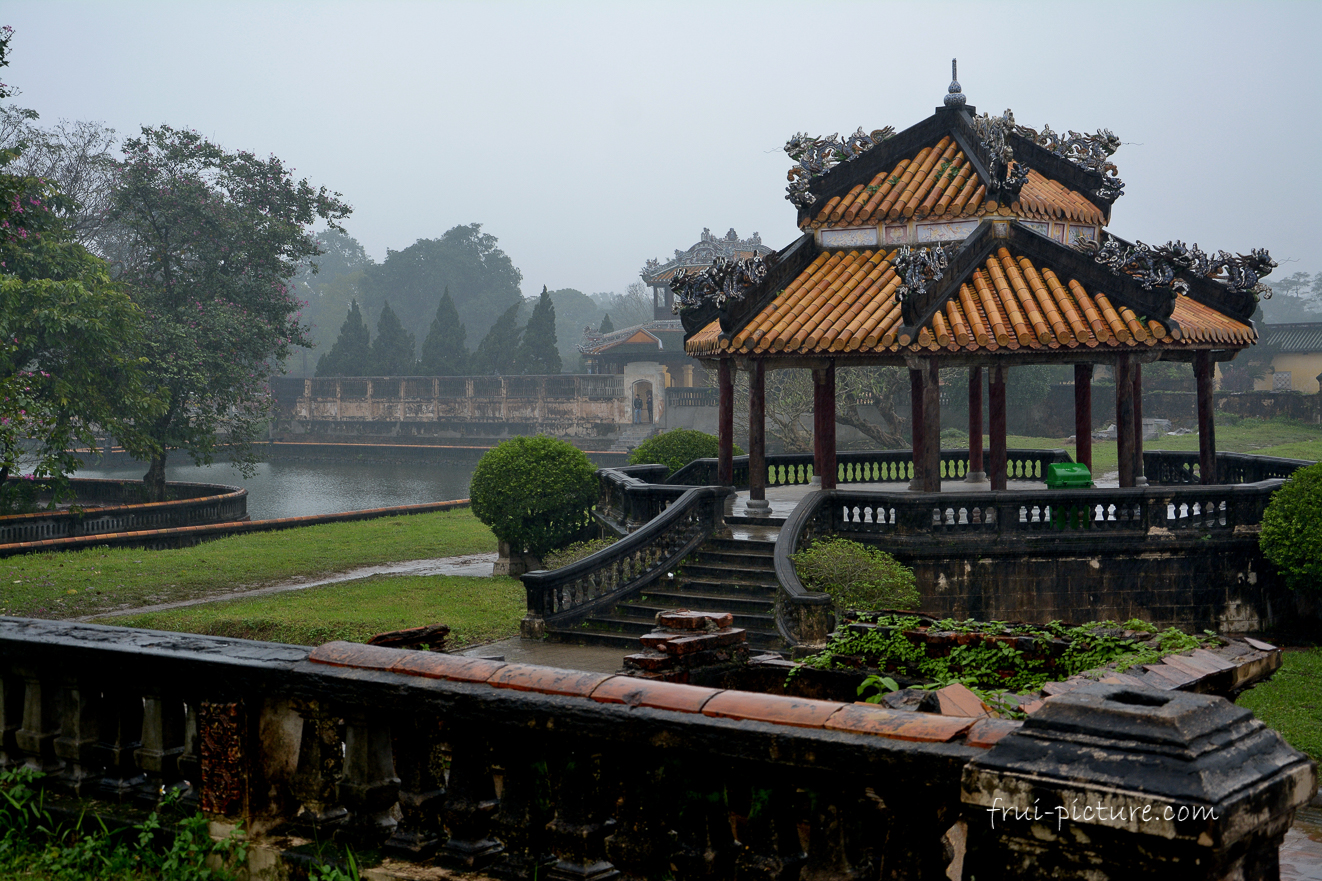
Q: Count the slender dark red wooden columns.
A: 12